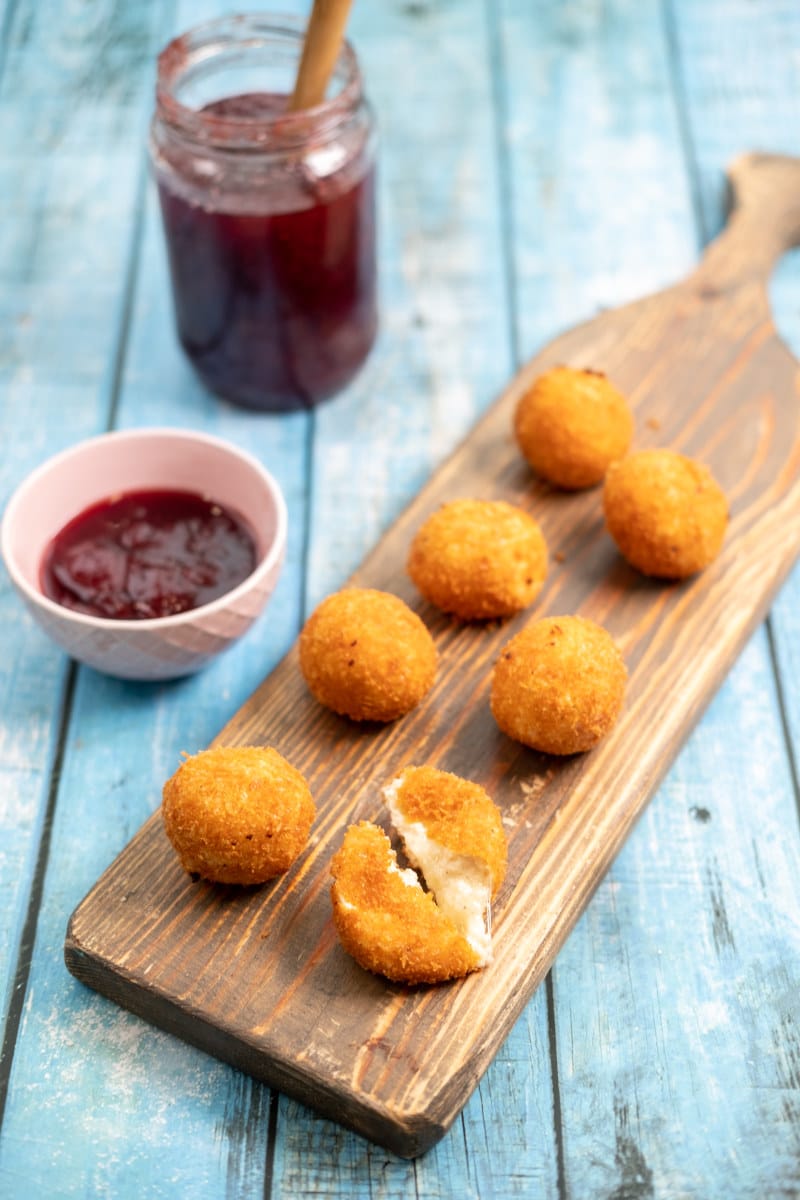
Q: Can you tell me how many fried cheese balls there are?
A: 7